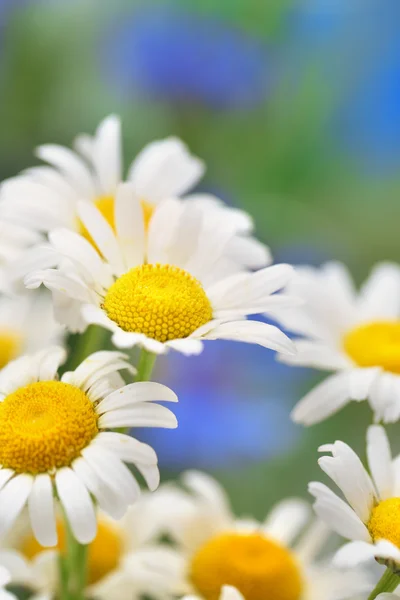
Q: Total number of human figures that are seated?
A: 0